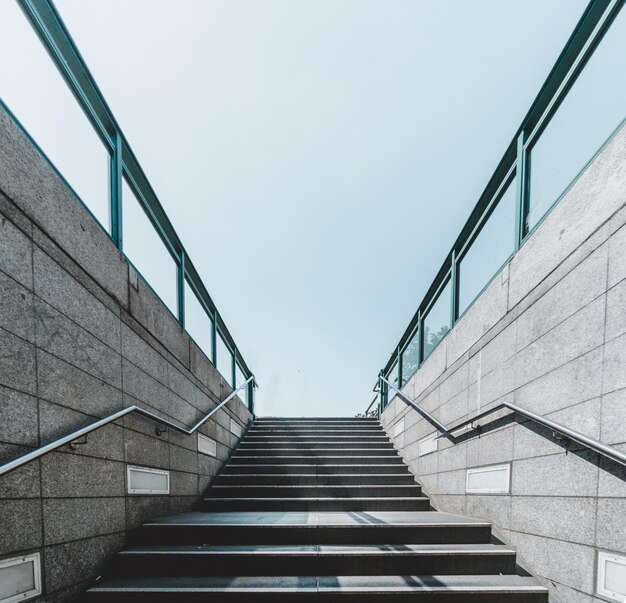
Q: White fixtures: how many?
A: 8